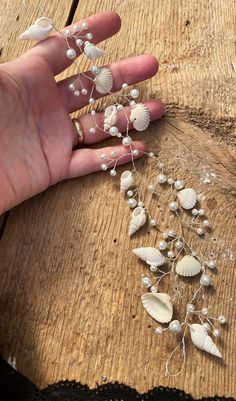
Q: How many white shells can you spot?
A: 12